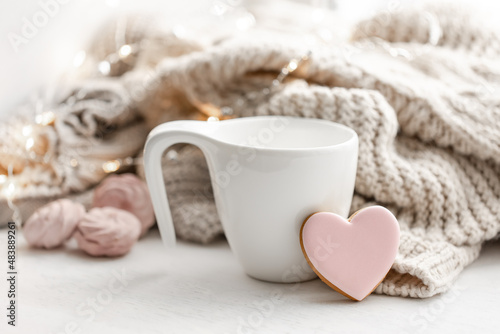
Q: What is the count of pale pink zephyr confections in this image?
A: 3